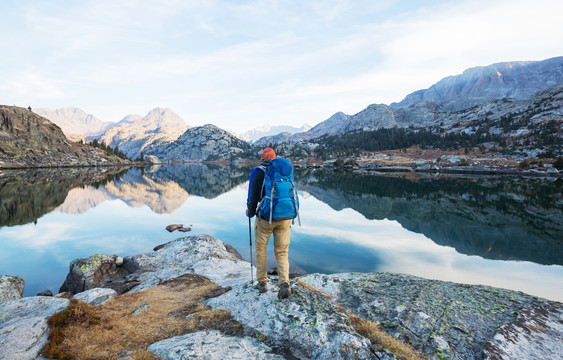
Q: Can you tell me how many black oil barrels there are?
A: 0